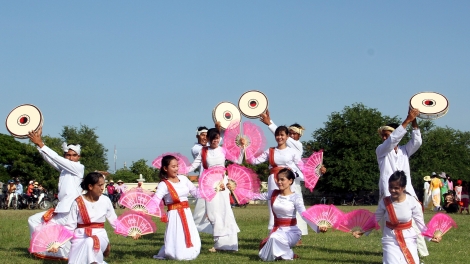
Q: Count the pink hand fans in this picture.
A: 12